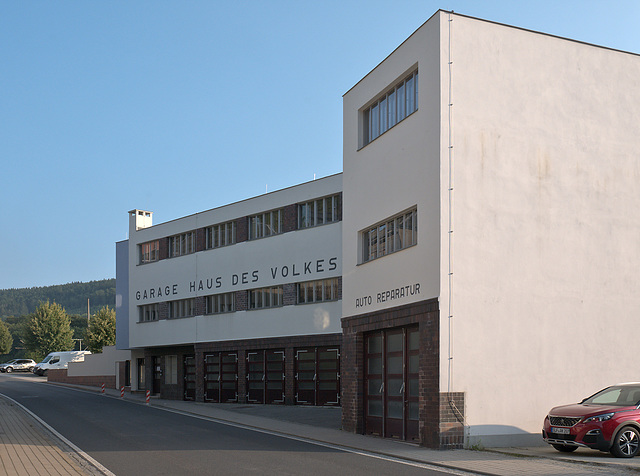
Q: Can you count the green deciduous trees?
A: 3